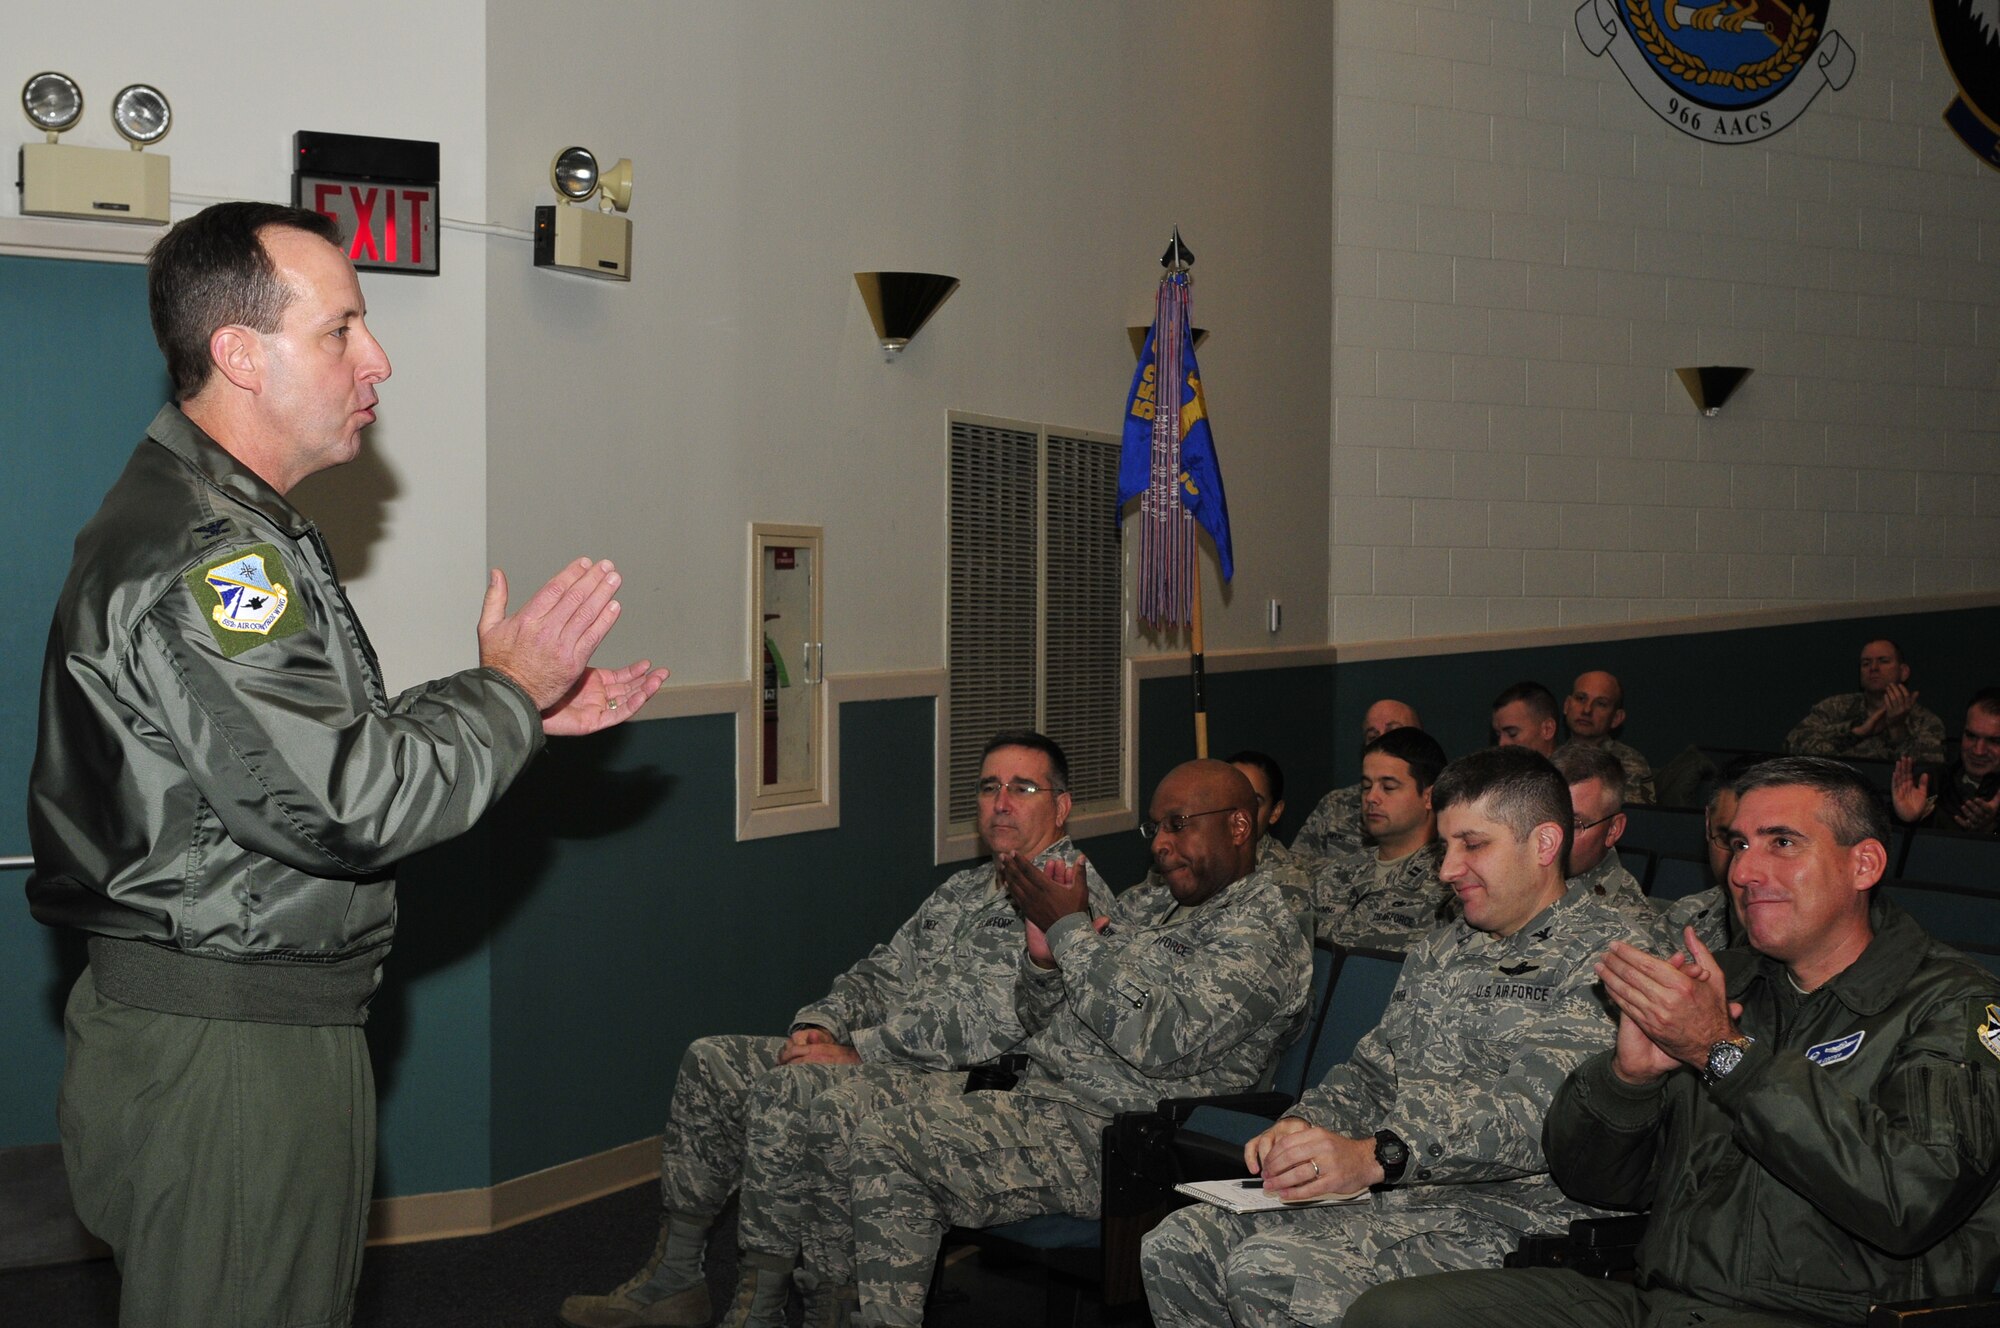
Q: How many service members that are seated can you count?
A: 13